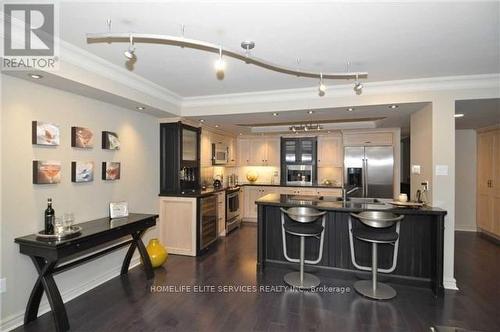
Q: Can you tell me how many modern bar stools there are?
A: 2